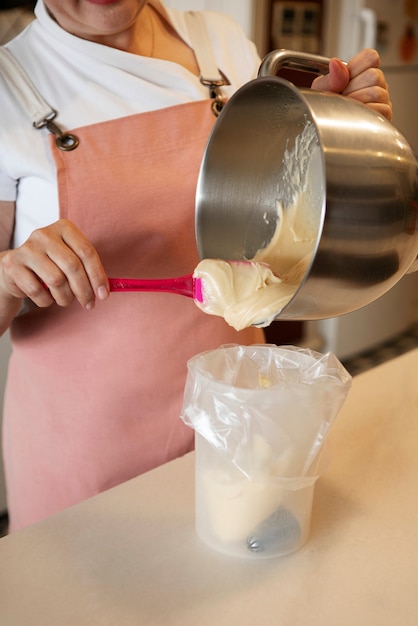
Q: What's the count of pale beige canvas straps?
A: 2